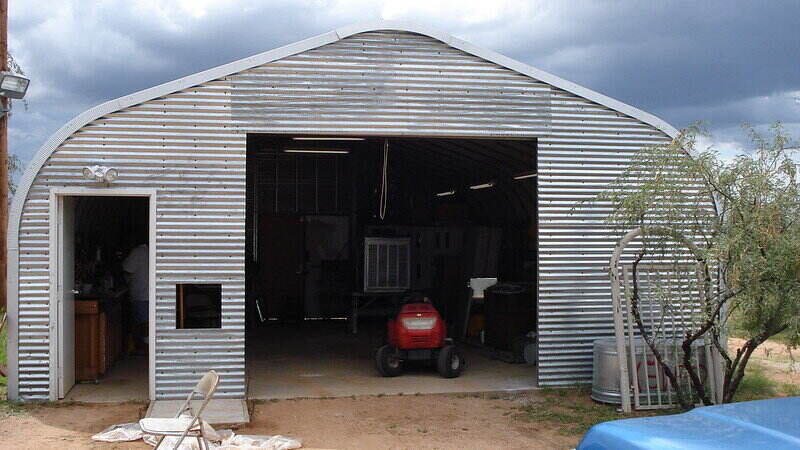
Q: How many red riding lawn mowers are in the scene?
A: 1